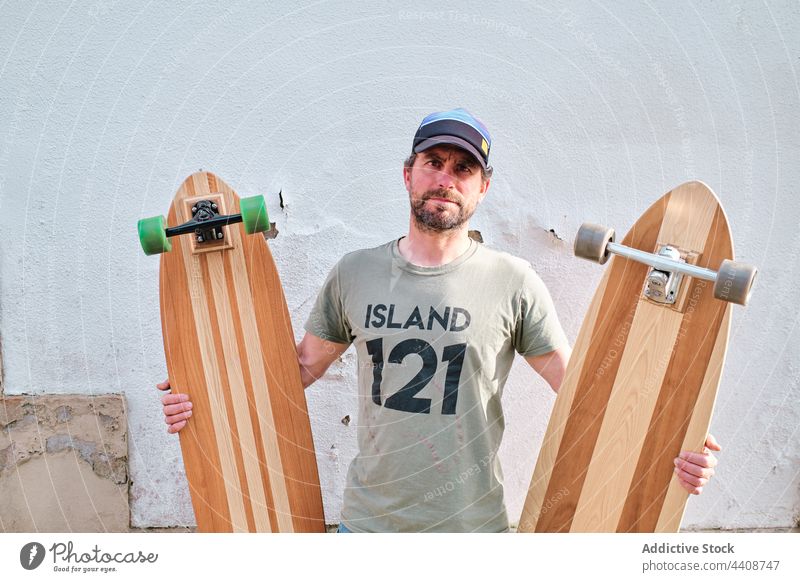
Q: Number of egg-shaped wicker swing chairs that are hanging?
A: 0